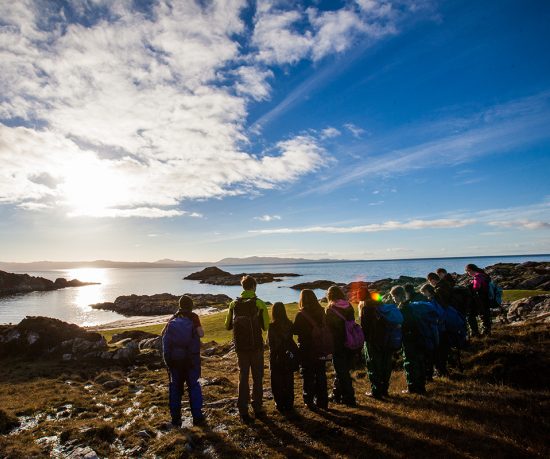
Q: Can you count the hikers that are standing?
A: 12